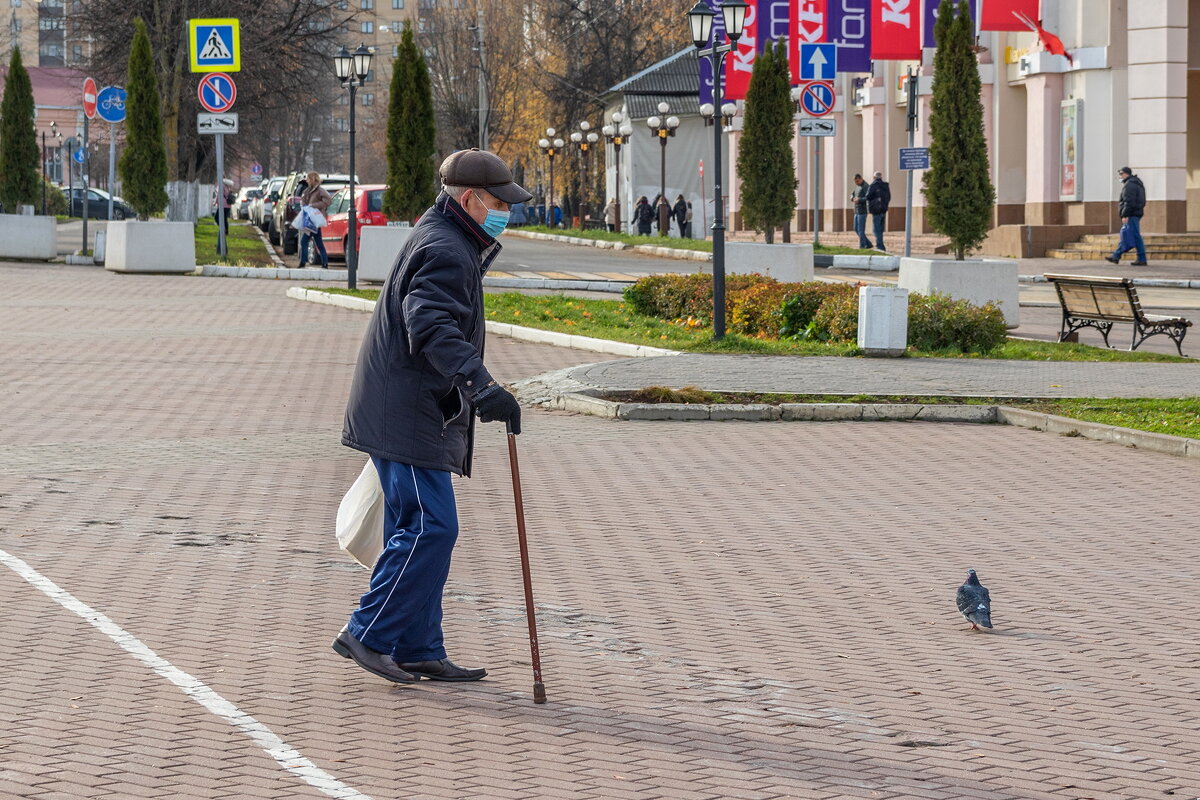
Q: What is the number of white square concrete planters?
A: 5